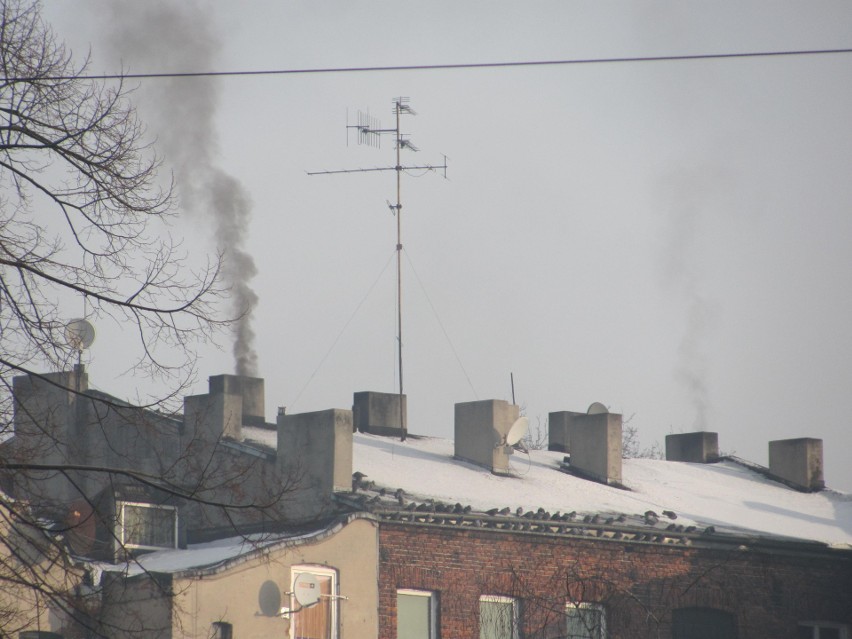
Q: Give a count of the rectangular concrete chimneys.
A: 10